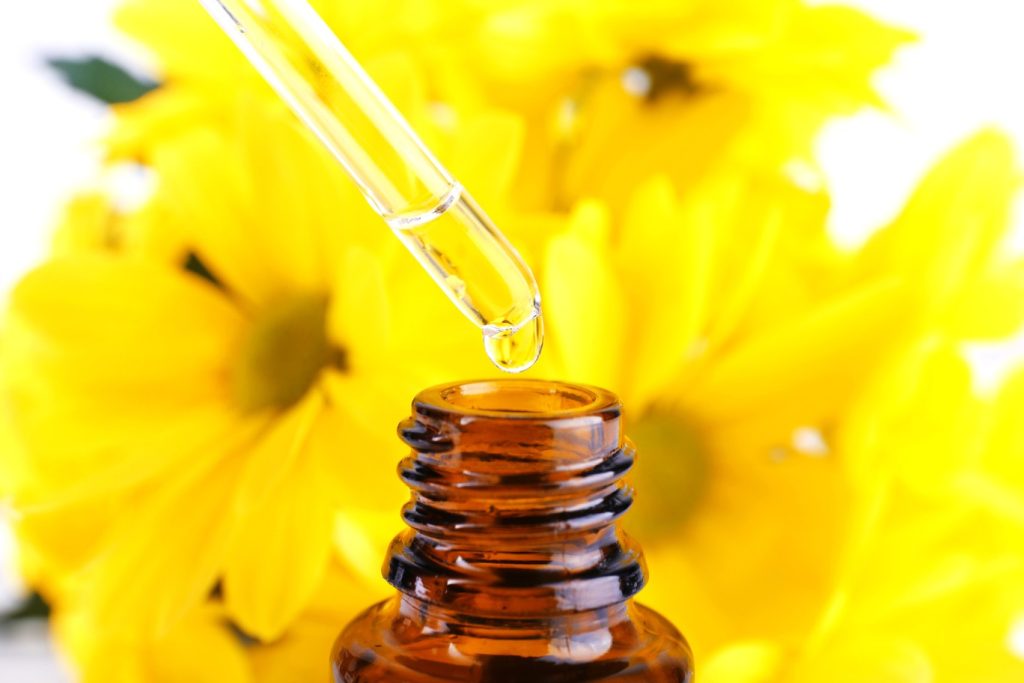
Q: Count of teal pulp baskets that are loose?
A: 0